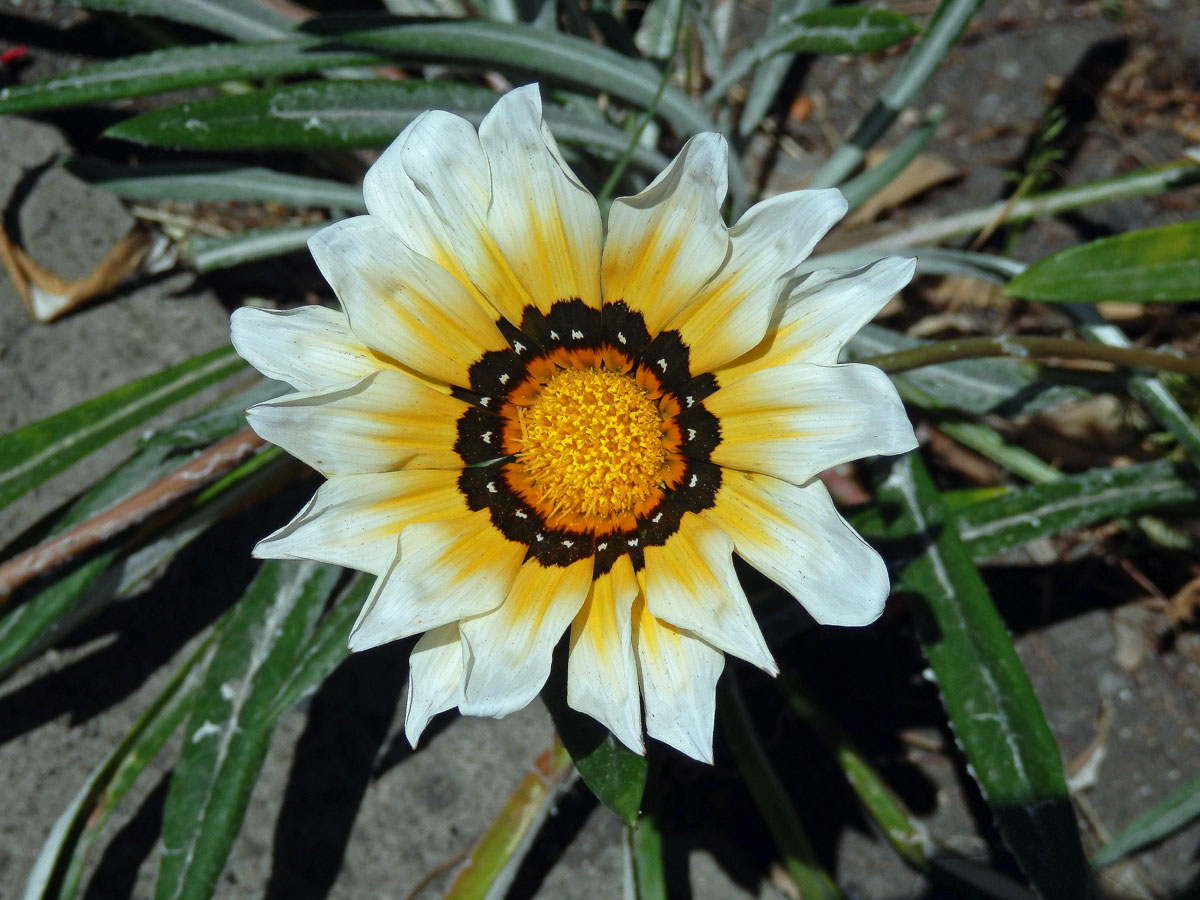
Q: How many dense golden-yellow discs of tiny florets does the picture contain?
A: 1